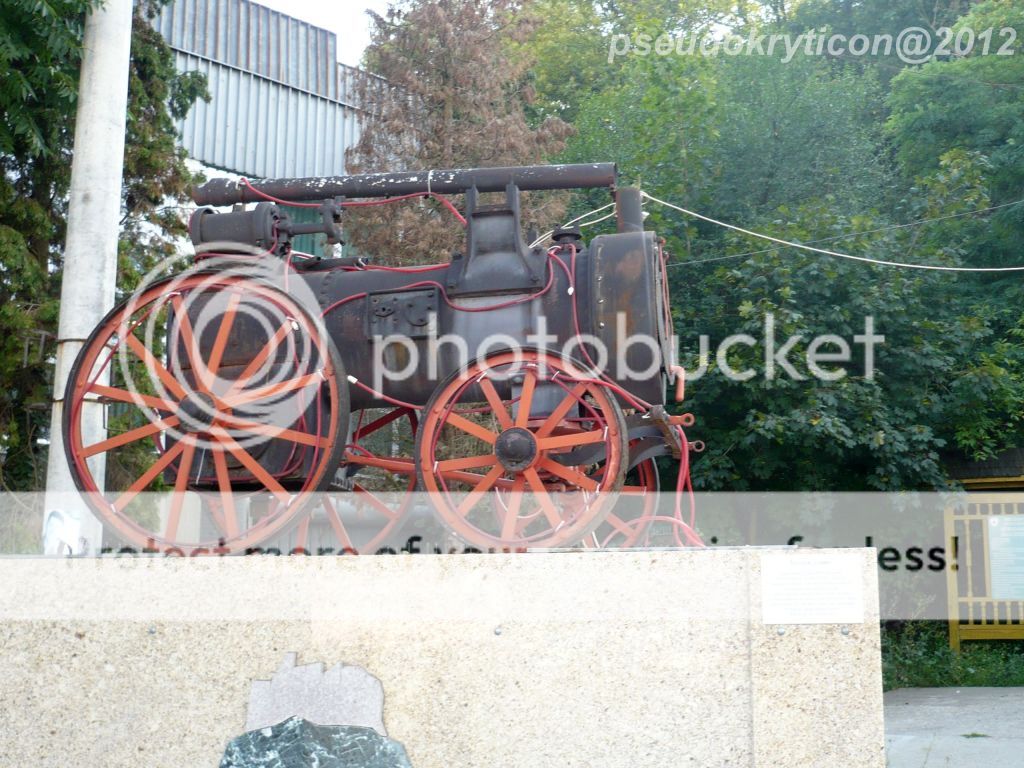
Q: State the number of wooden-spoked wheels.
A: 4